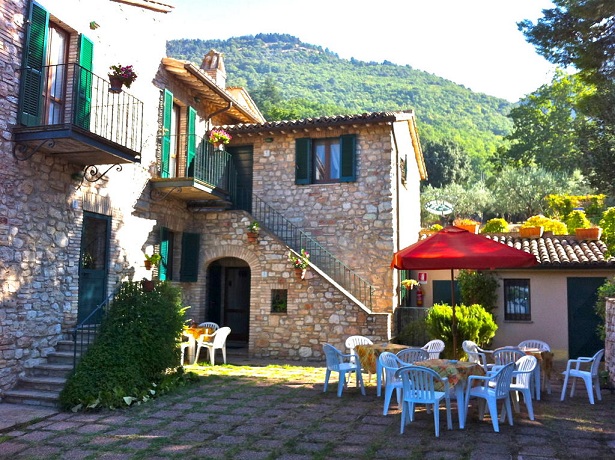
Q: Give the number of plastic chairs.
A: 15